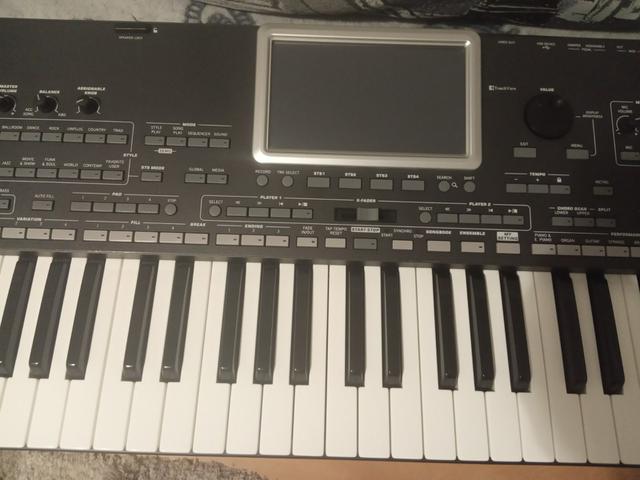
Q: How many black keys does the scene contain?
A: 15